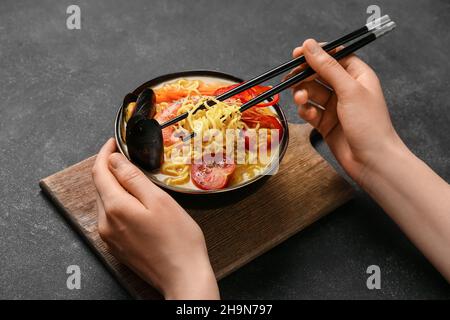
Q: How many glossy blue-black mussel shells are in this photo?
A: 2